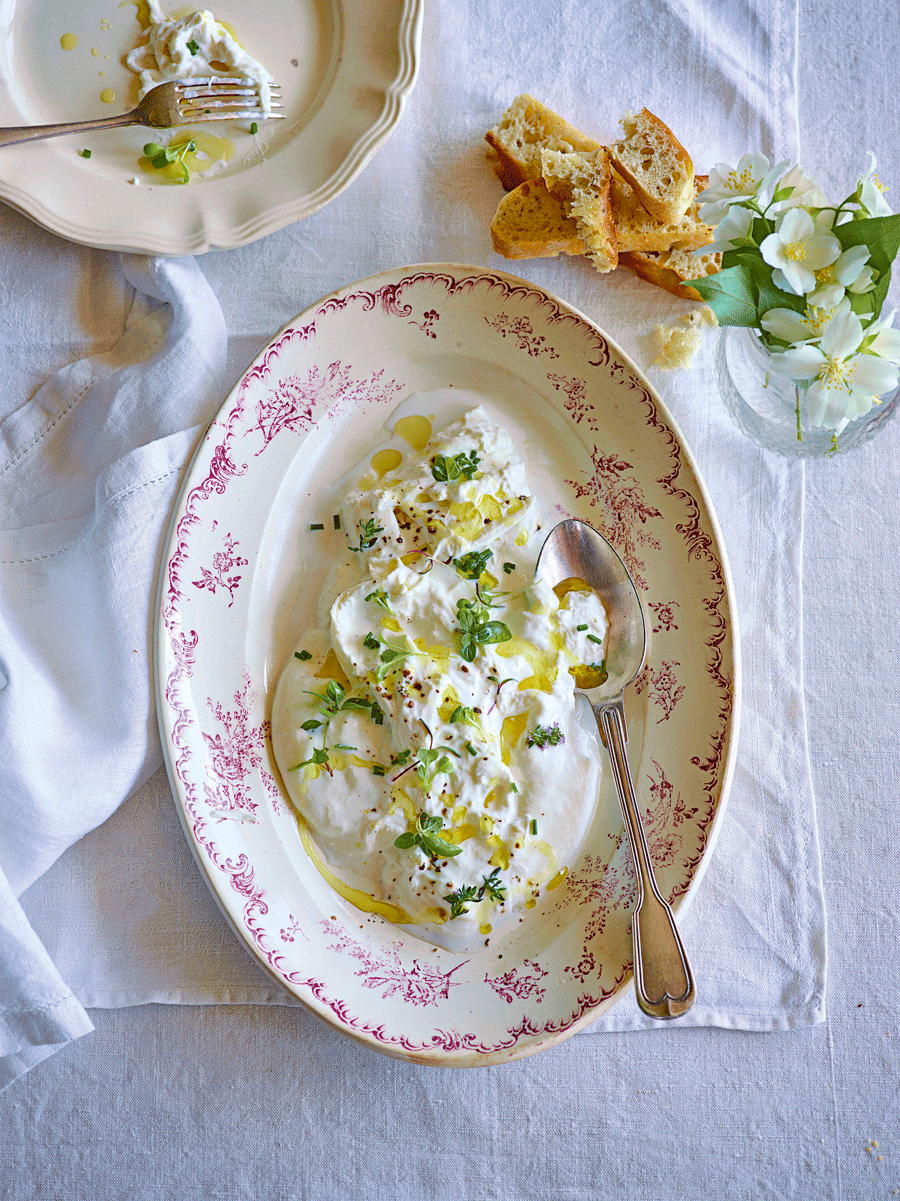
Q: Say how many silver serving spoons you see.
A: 1